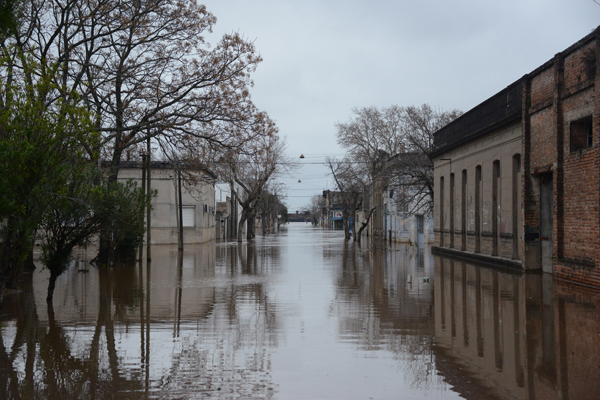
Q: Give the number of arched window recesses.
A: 6